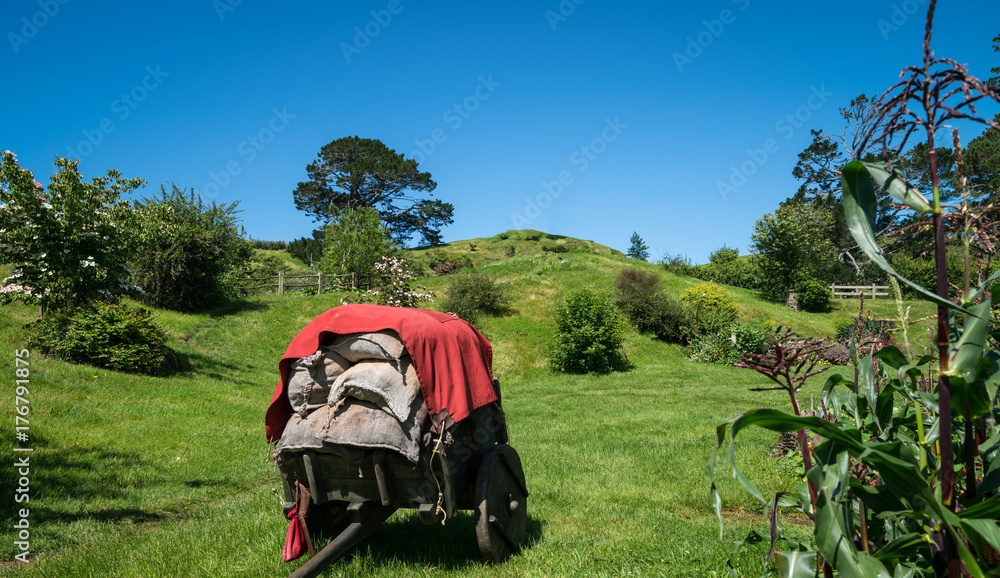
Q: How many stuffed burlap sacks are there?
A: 5